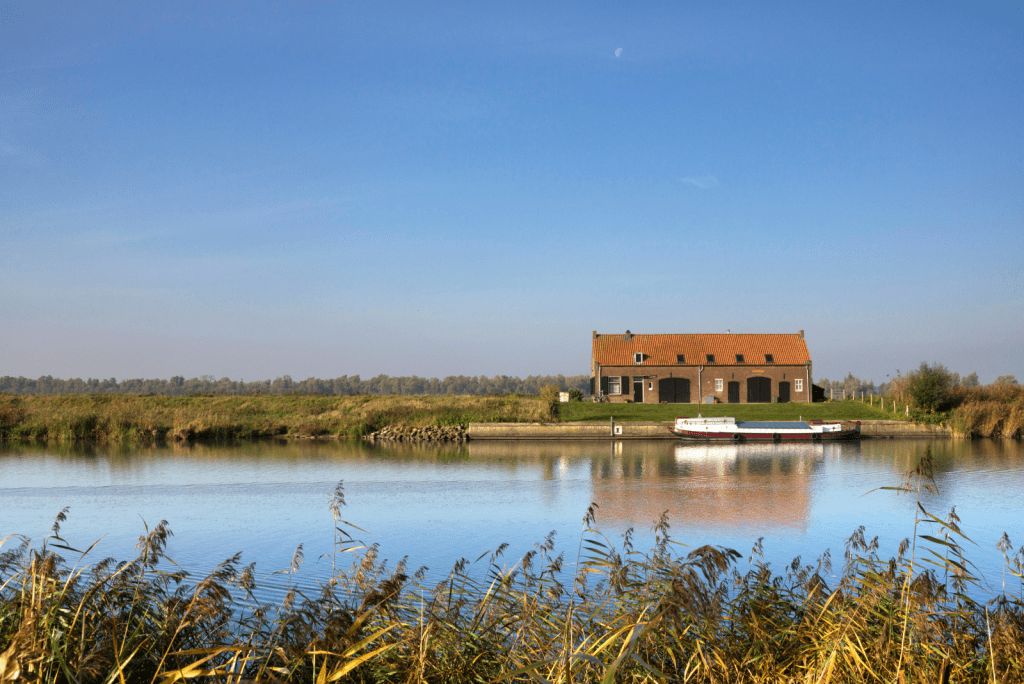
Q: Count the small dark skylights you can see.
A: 4